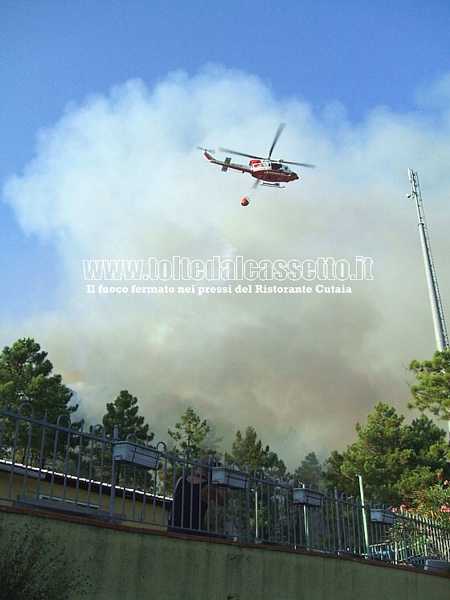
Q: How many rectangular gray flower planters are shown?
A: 4